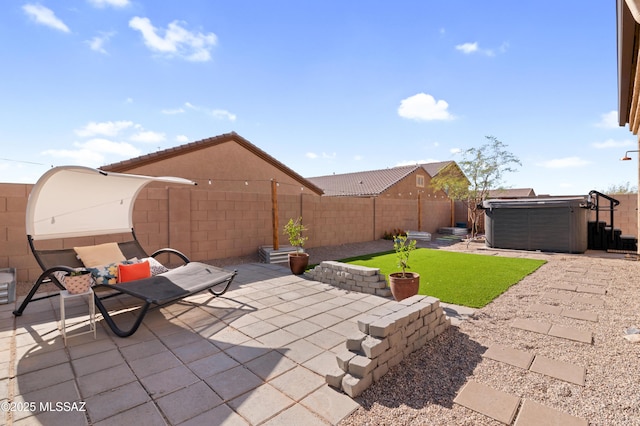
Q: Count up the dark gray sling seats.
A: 1